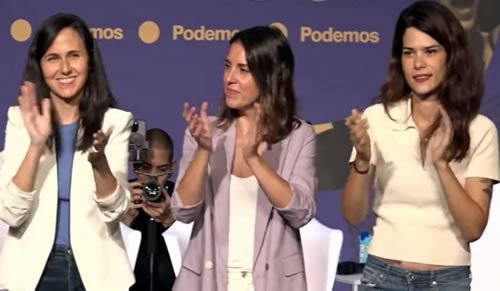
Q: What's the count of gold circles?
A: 3